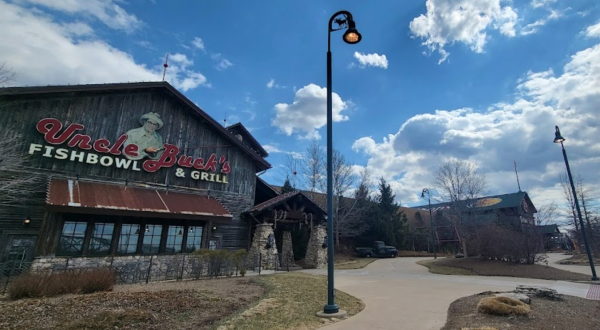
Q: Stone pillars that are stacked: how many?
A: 3